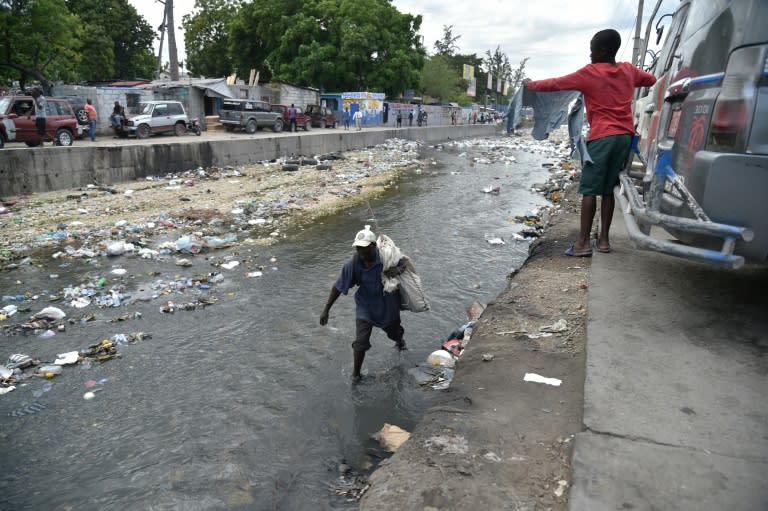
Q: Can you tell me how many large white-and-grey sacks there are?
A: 1